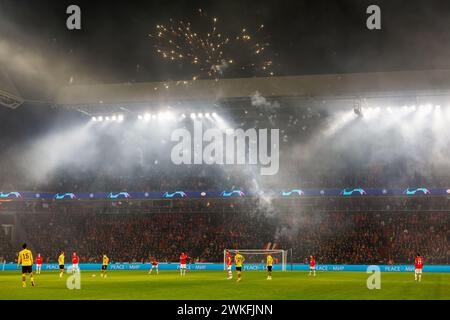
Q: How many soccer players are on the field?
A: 12